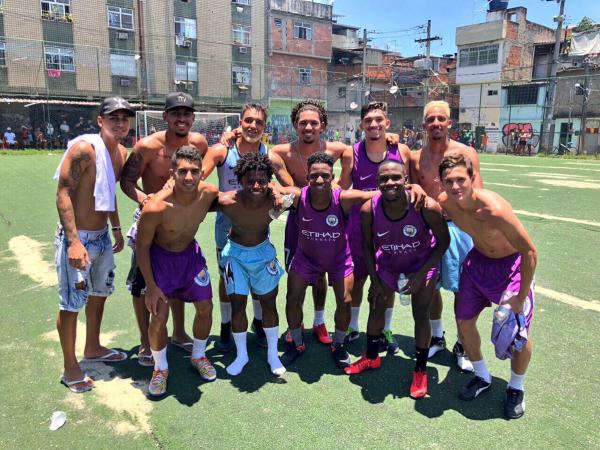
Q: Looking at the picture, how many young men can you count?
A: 11